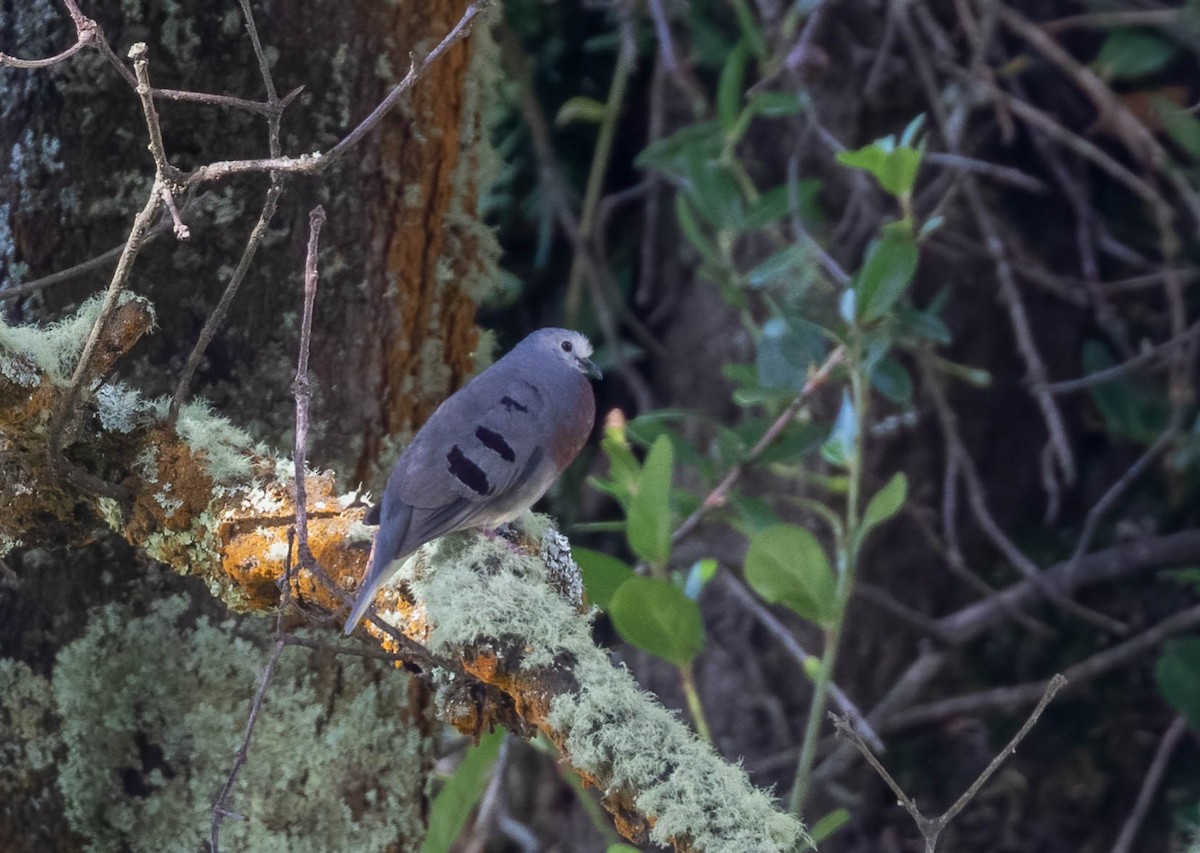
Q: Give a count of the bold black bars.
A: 3